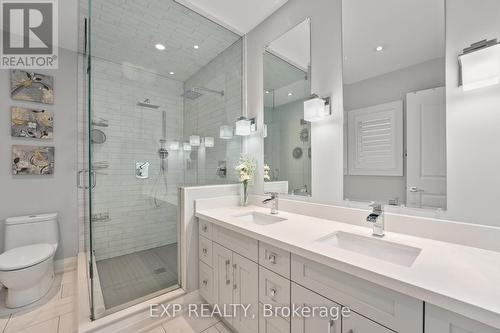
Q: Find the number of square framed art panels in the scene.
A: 3